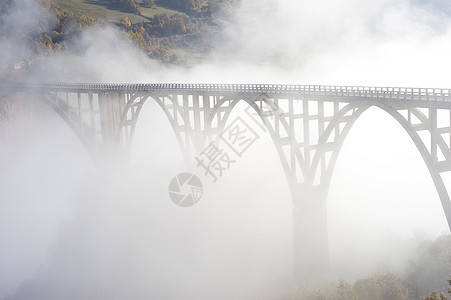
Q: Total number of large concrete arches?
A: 4